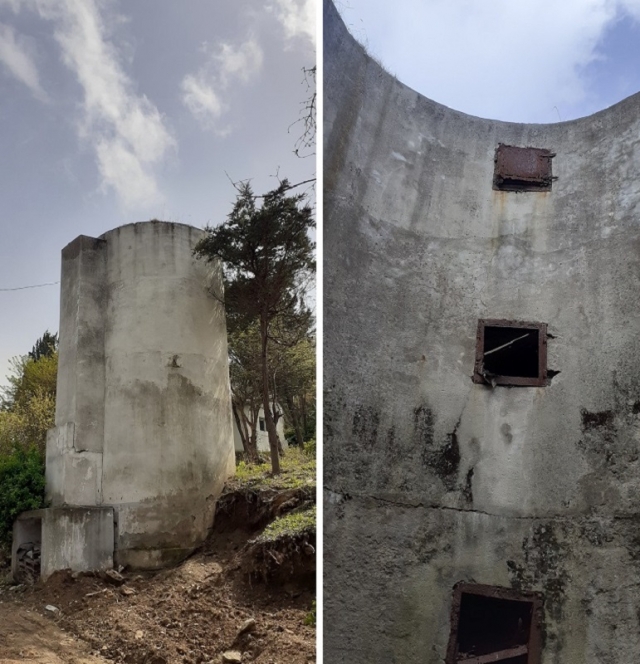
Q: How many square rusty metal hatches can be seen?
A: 3